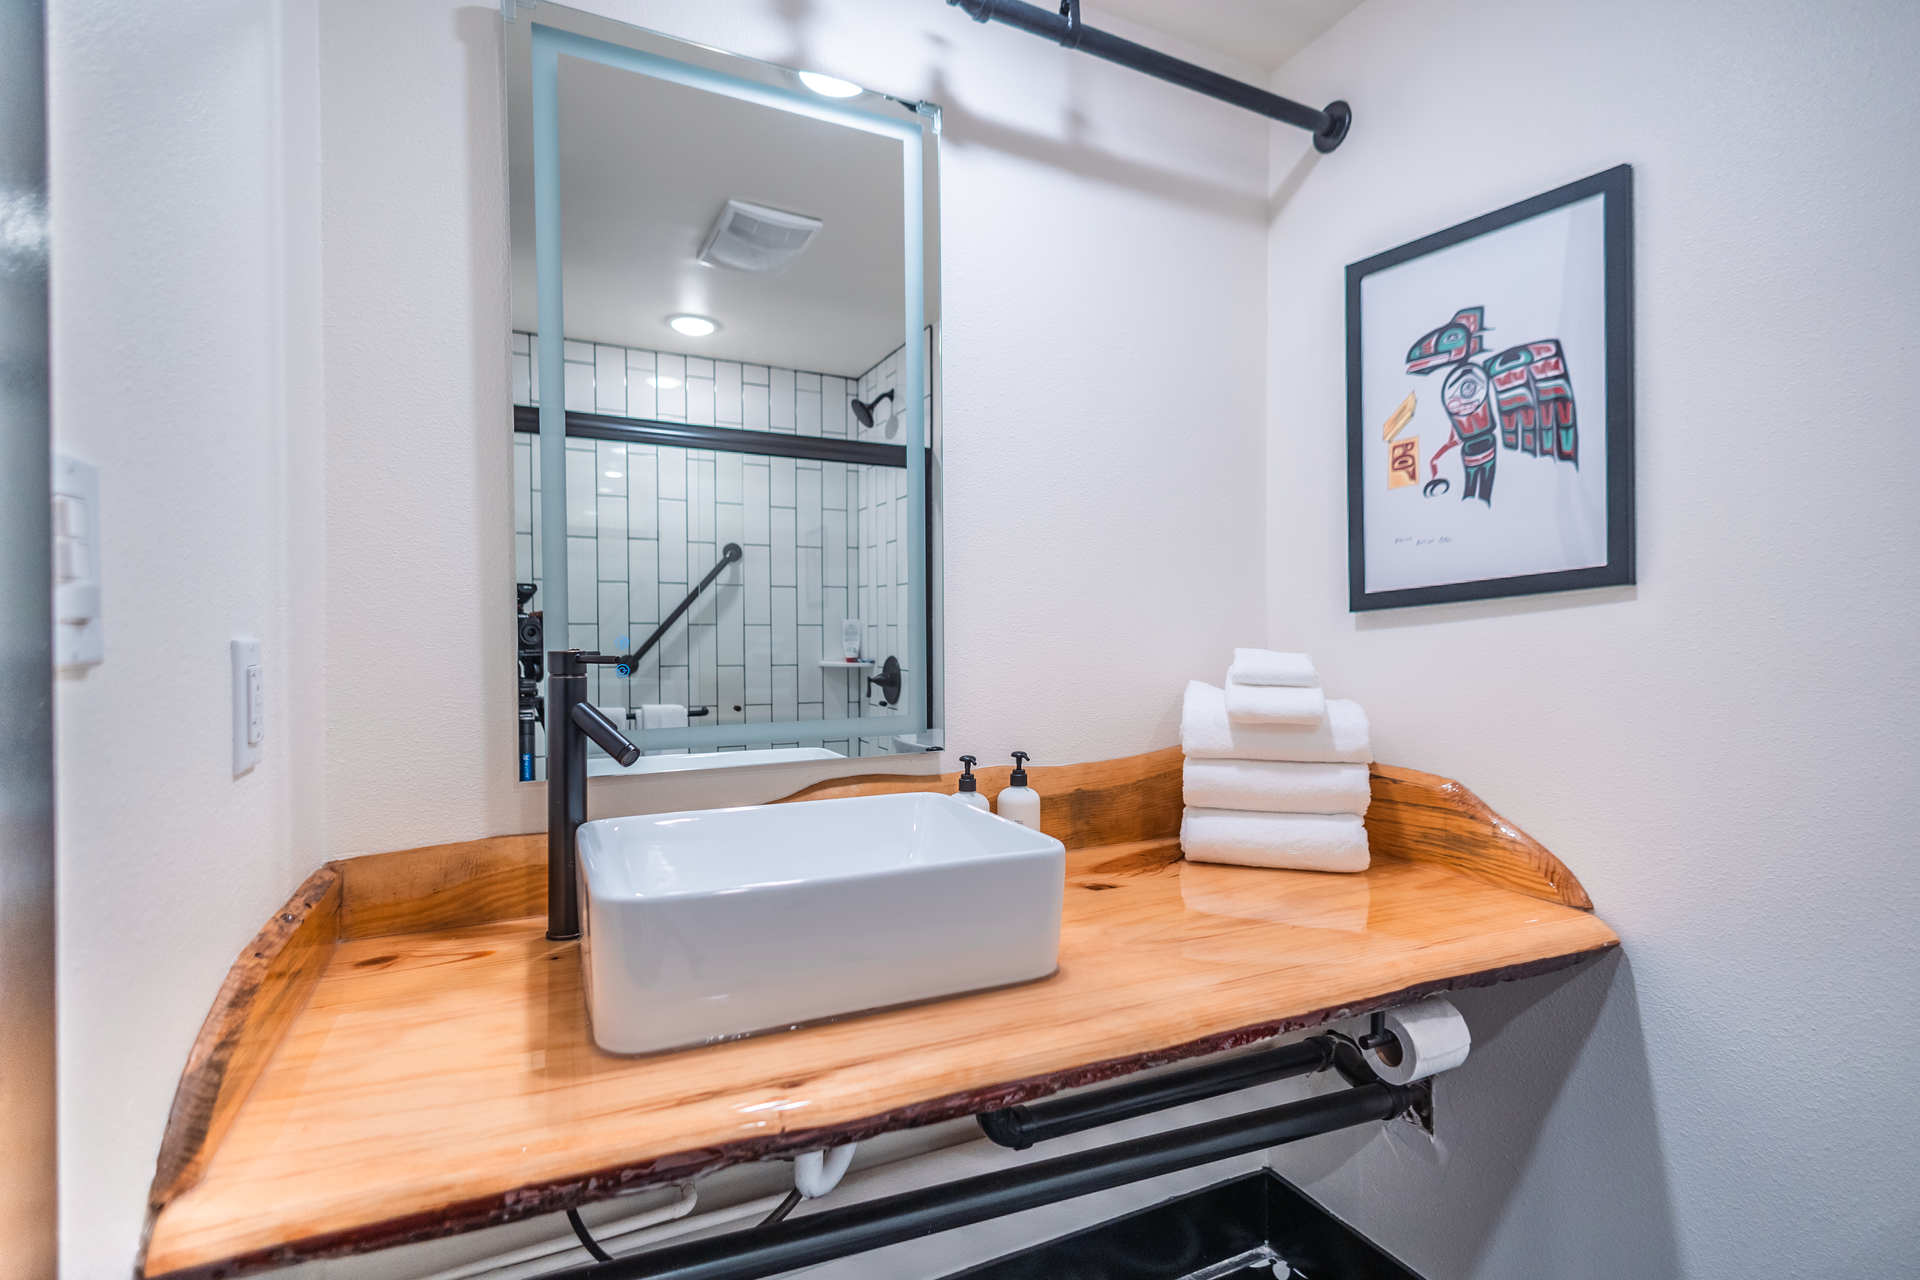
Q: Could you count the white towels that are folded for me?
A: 5